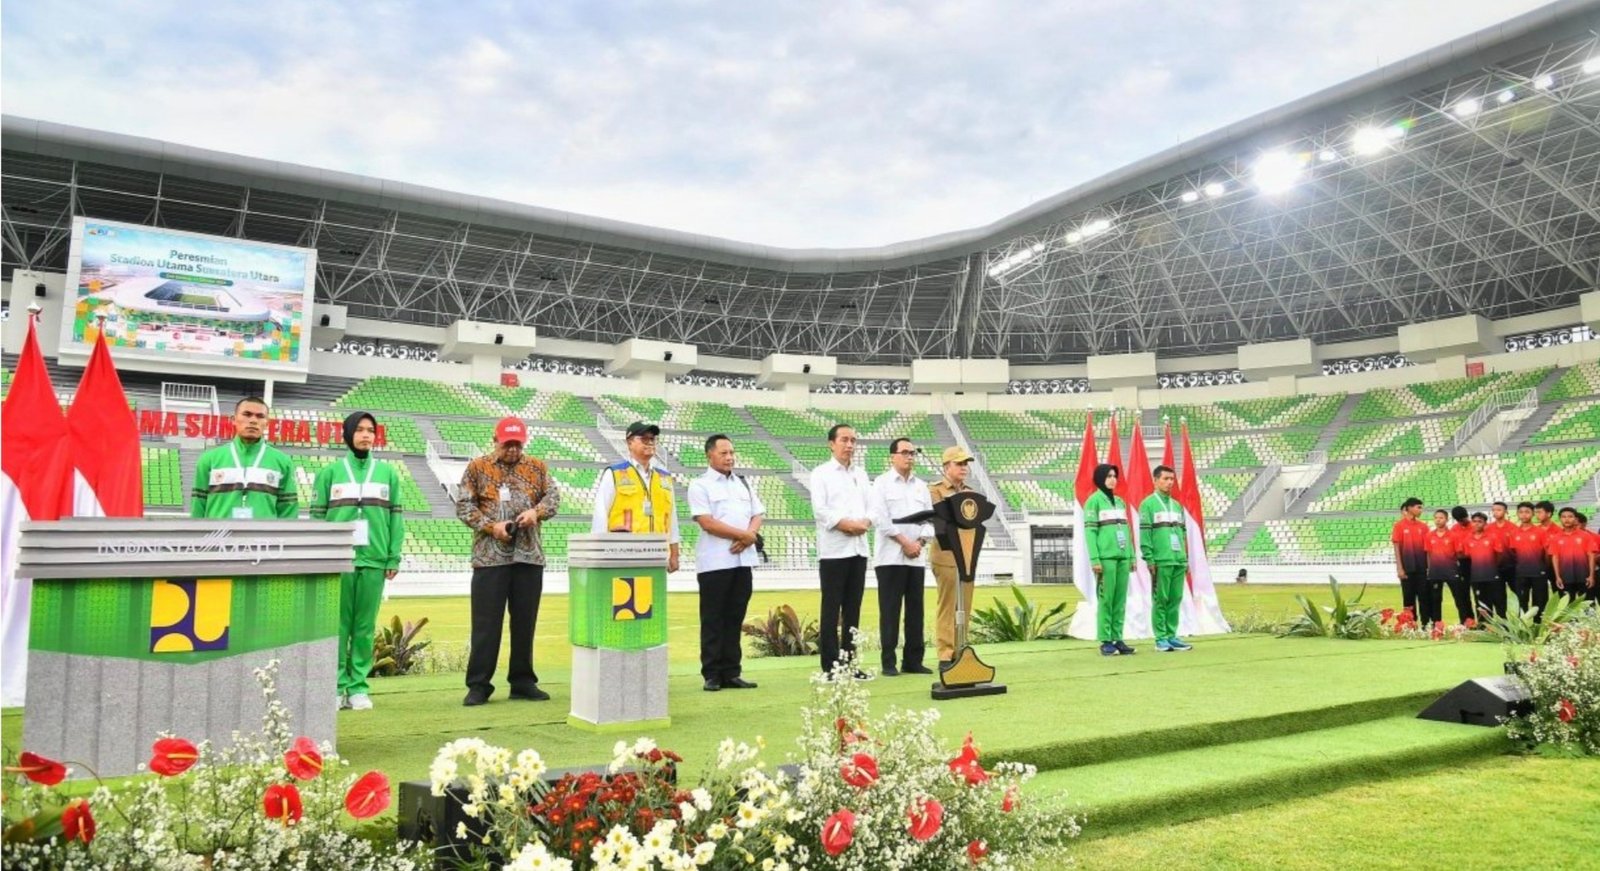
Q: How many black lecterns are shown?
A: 1